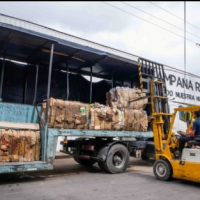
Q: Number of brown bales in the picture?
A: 5